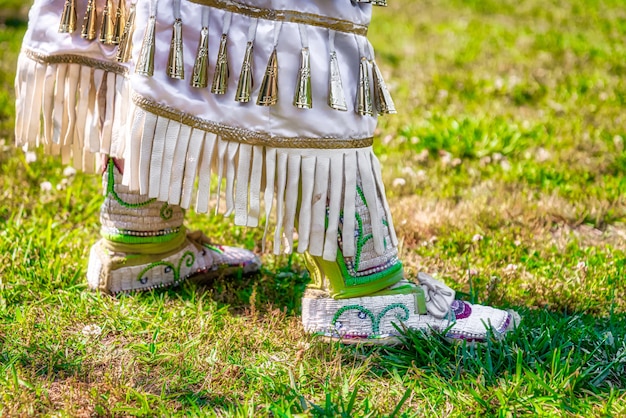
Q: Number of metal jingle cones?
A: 15